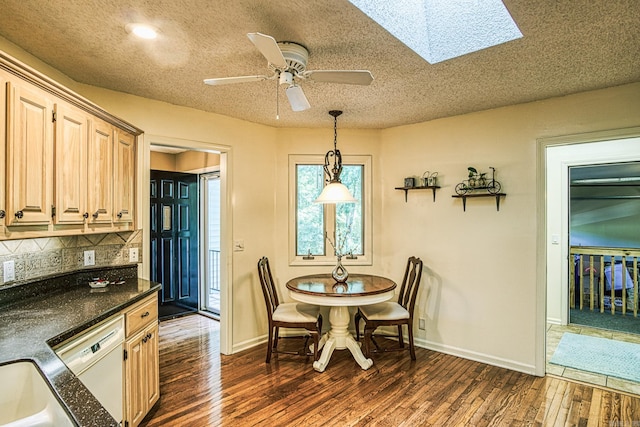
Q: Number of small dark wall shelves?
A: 2